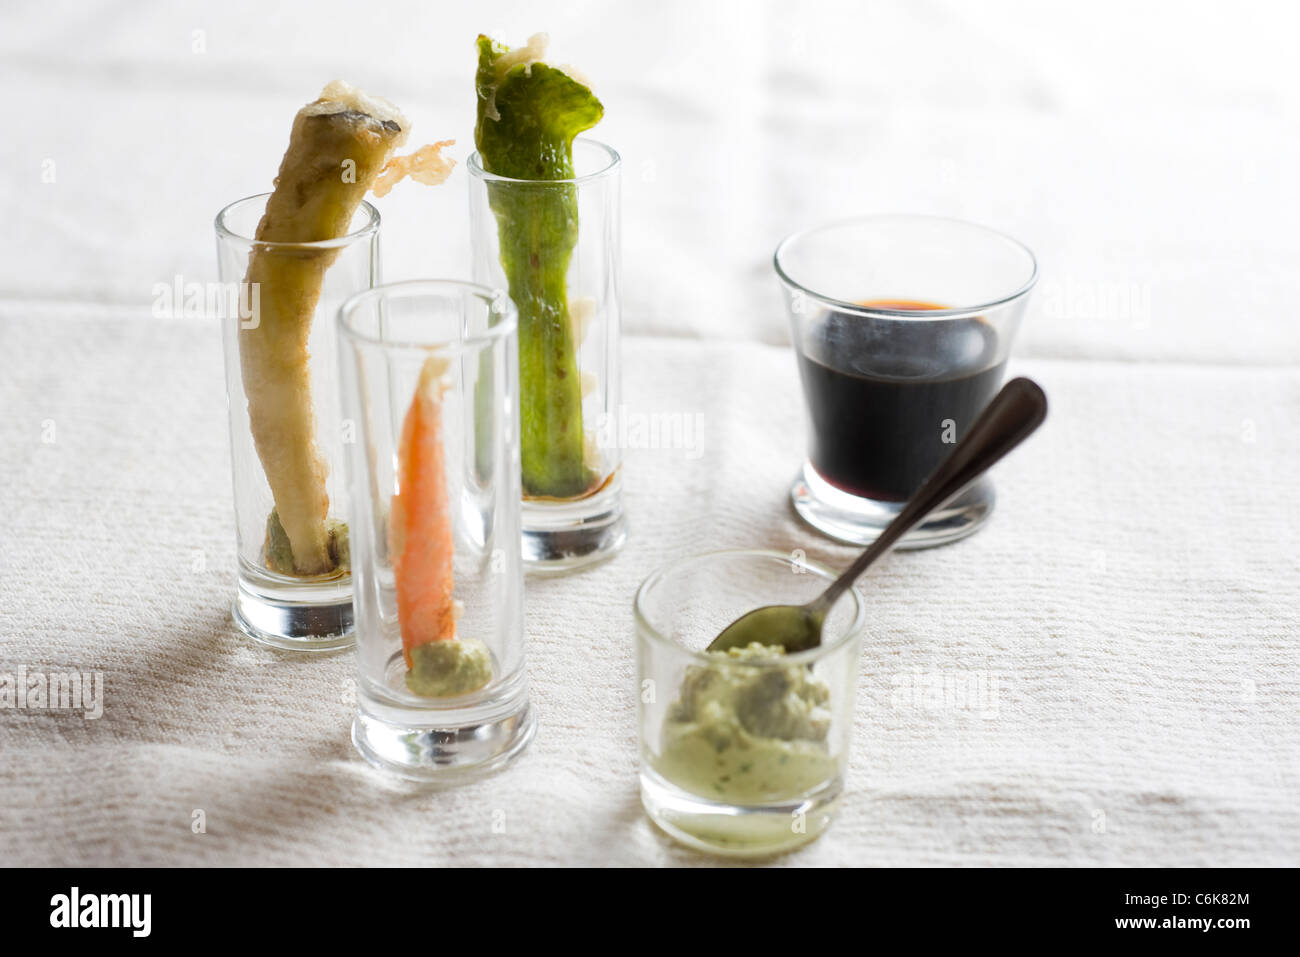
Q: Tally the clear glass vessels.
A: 5